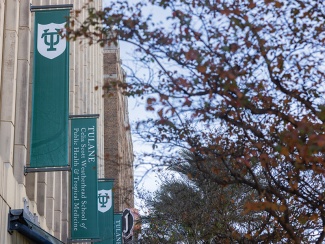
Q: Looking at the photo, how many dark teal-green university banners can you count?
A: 4